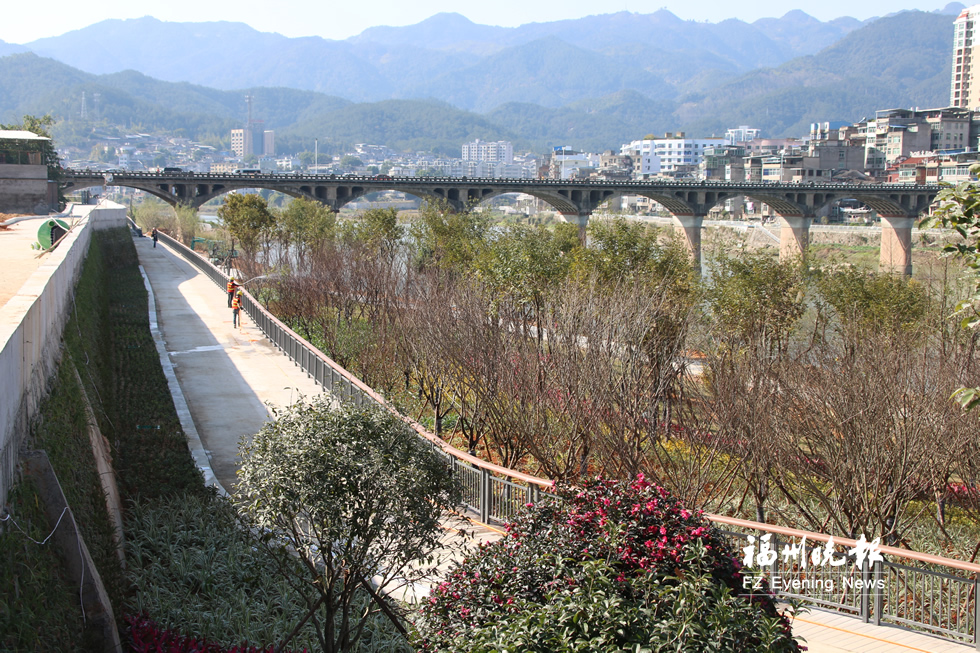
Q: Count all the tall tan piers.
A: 4